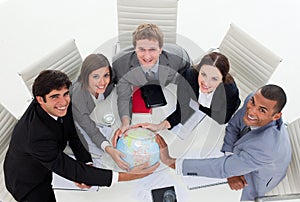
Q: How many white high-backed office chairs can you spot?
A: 5